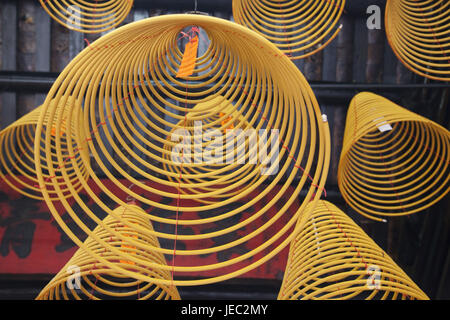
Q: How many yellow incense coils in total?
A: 9